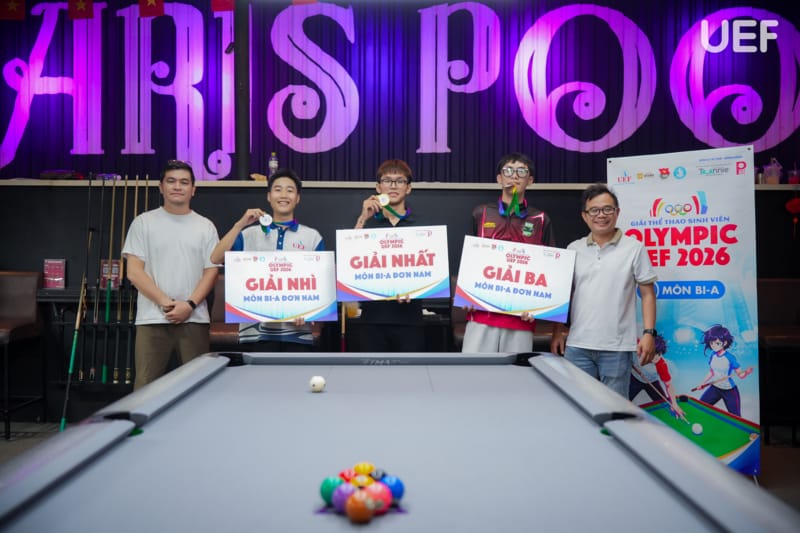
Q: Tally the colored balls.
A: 9